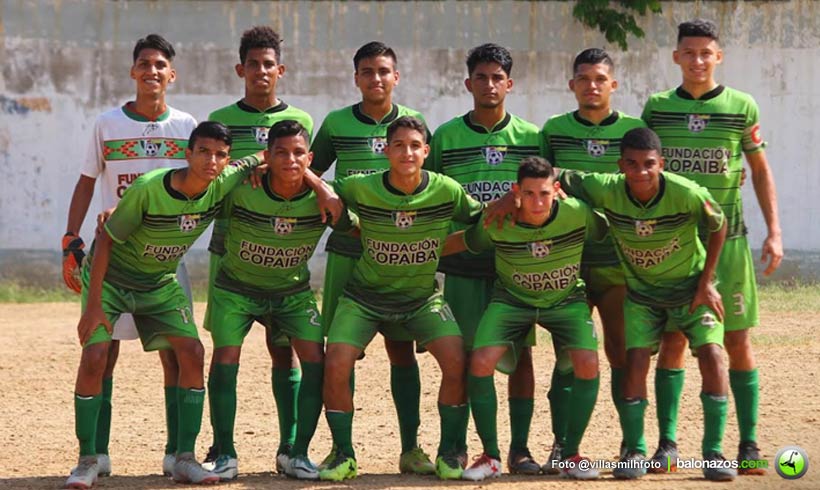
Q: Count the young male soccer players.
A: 11